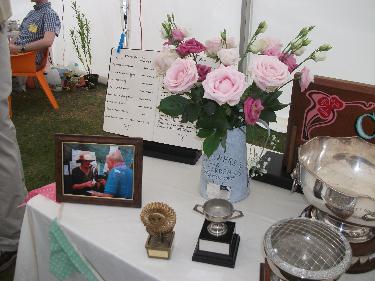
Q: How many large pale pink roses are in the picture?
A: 3